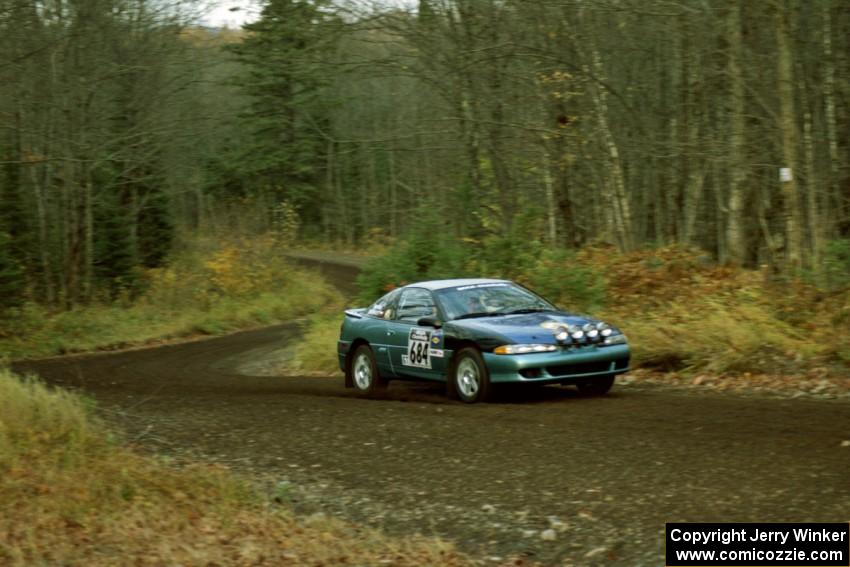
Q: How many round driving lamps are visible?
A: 4